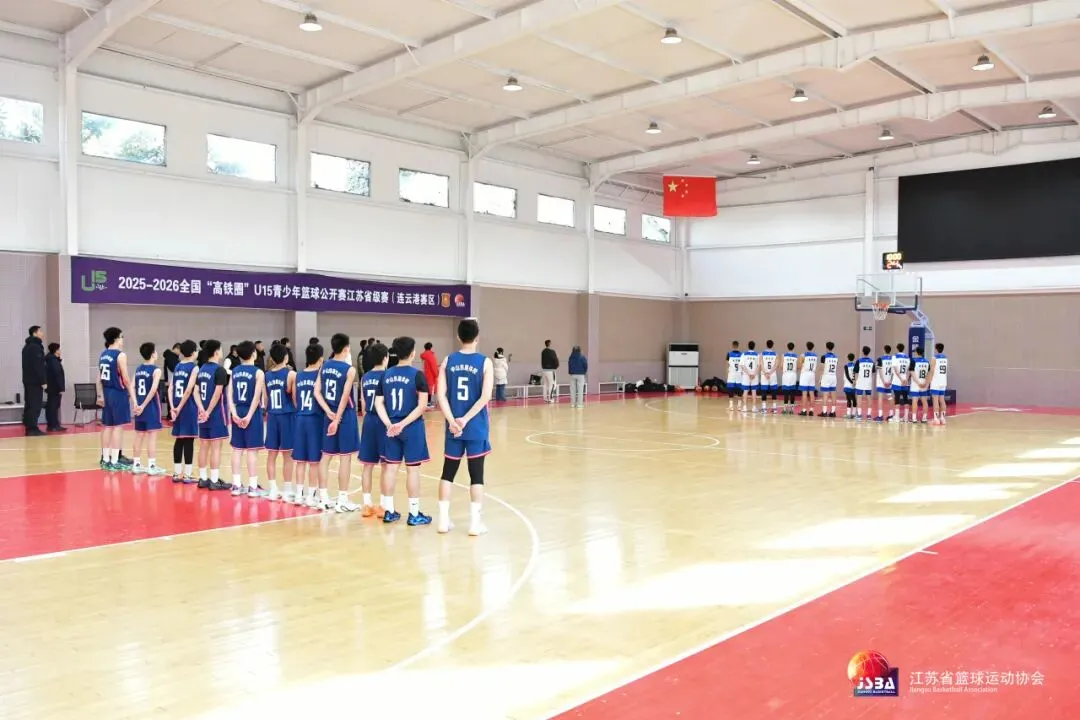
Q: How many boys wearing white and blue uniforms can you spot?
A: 12